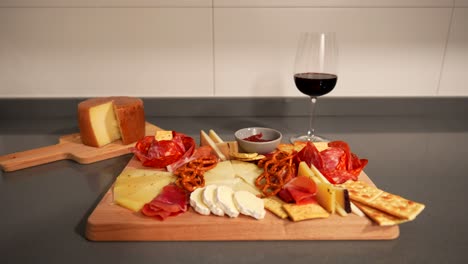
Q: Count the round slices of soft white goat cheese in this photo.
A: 4